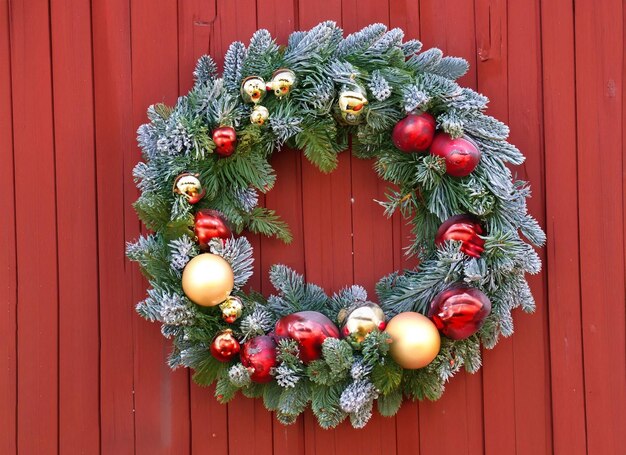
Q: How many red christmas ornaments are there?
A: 9